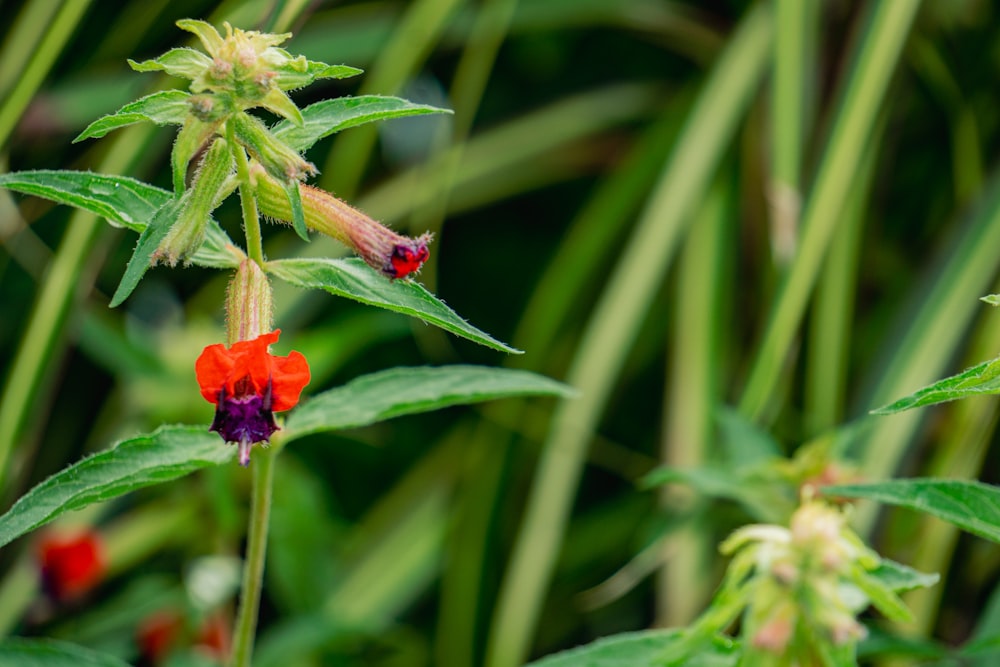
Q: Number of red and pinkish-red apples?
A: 0